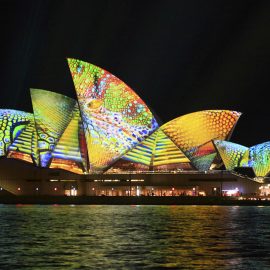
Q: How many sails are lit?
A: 6